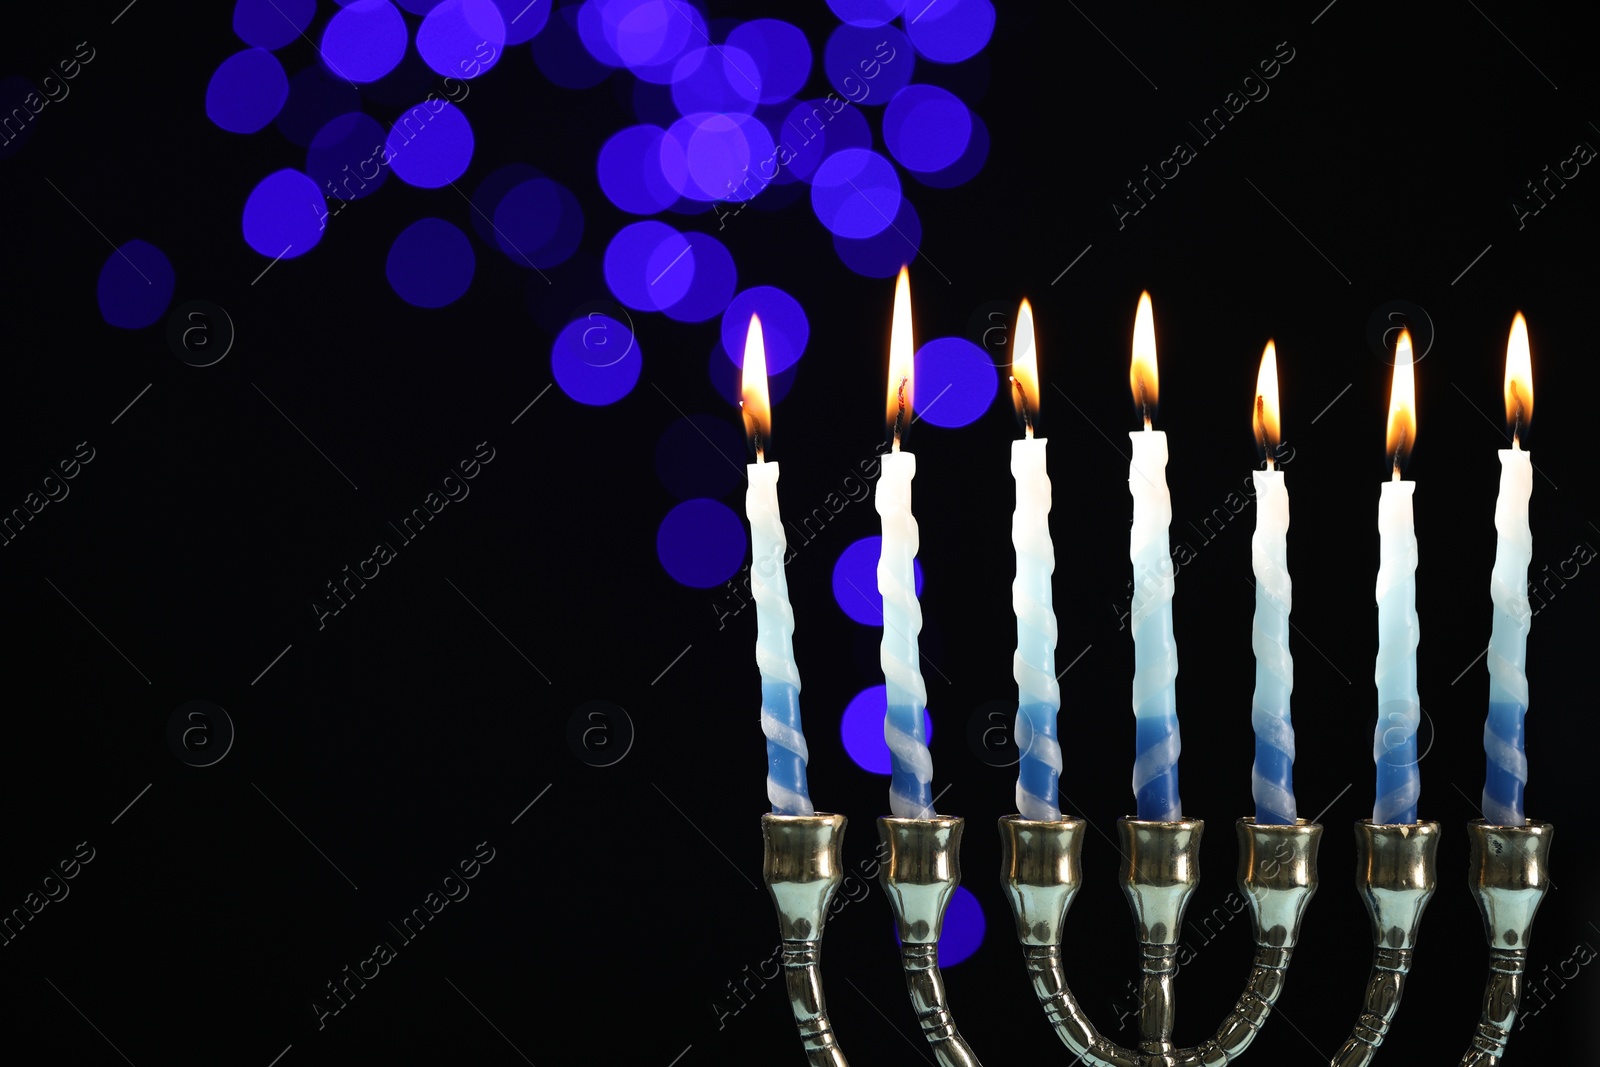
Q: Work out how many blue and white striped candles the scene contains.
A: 7